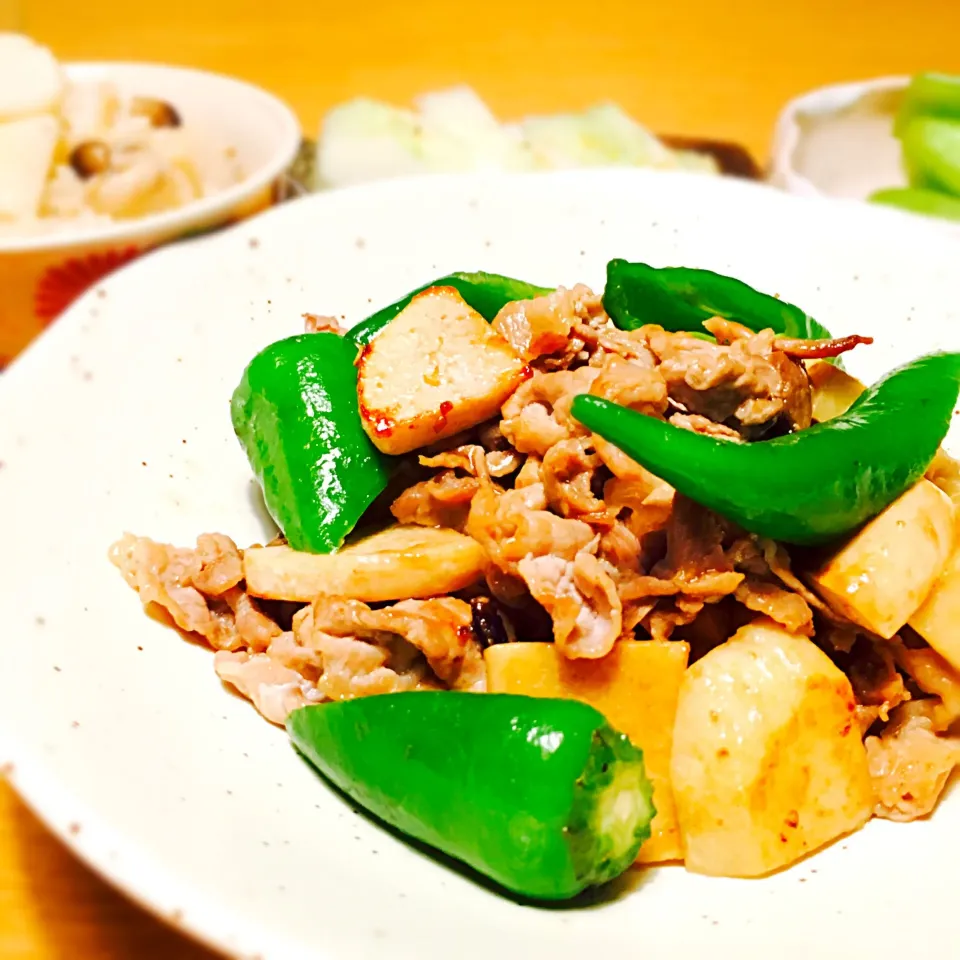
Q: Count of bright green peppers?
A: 5